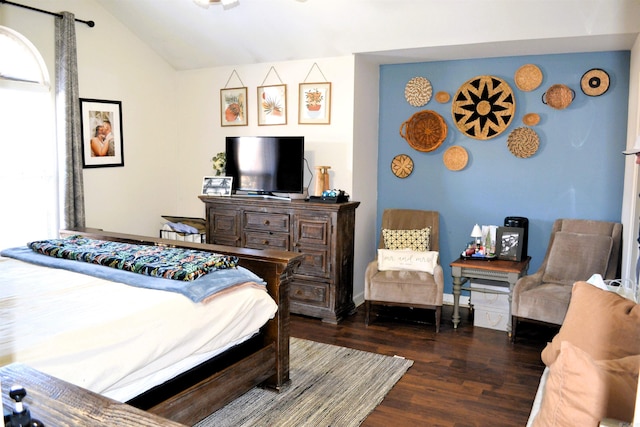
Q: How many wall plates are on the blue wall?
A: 11